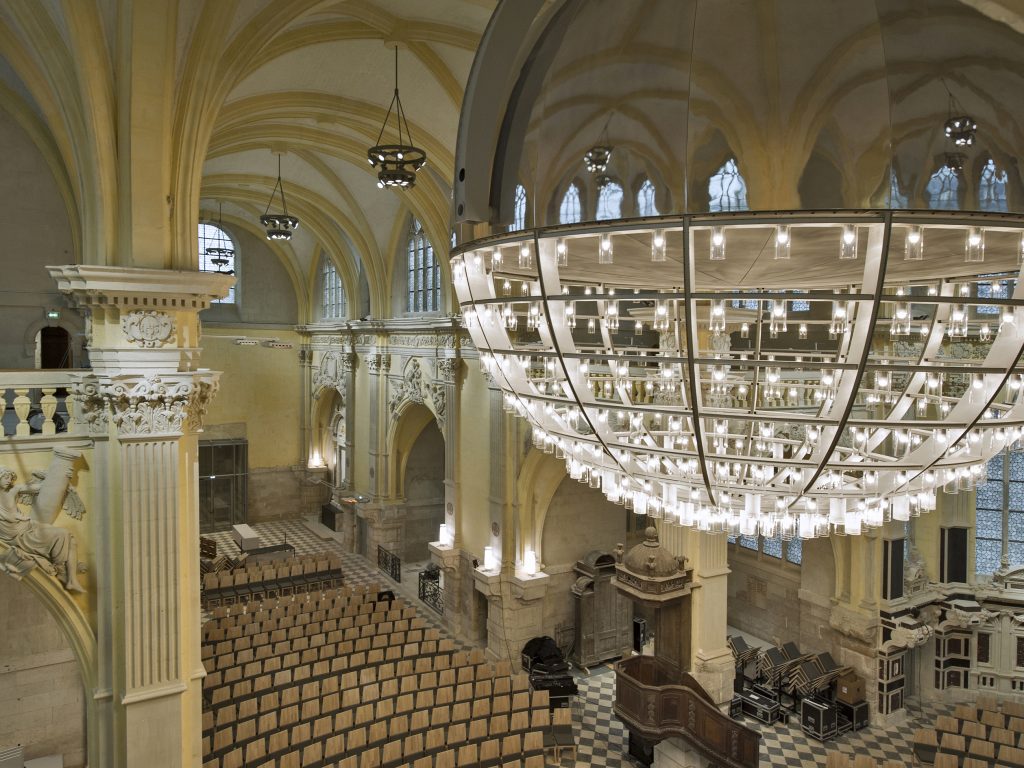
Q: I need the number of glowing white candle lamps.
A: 4